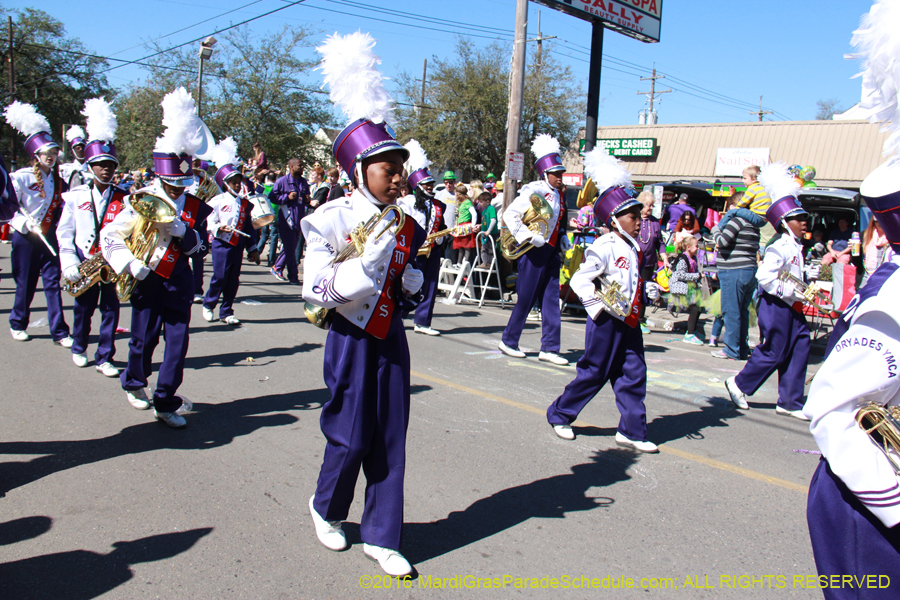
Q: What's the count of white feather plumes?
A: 11